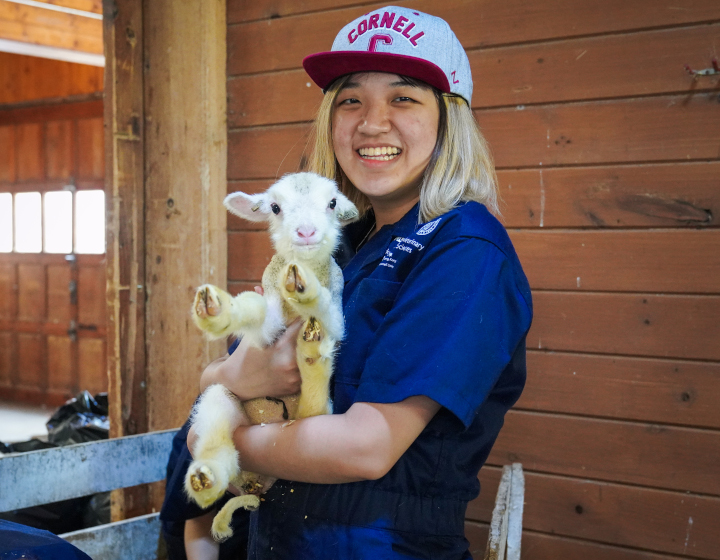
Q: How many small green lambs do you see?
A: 0